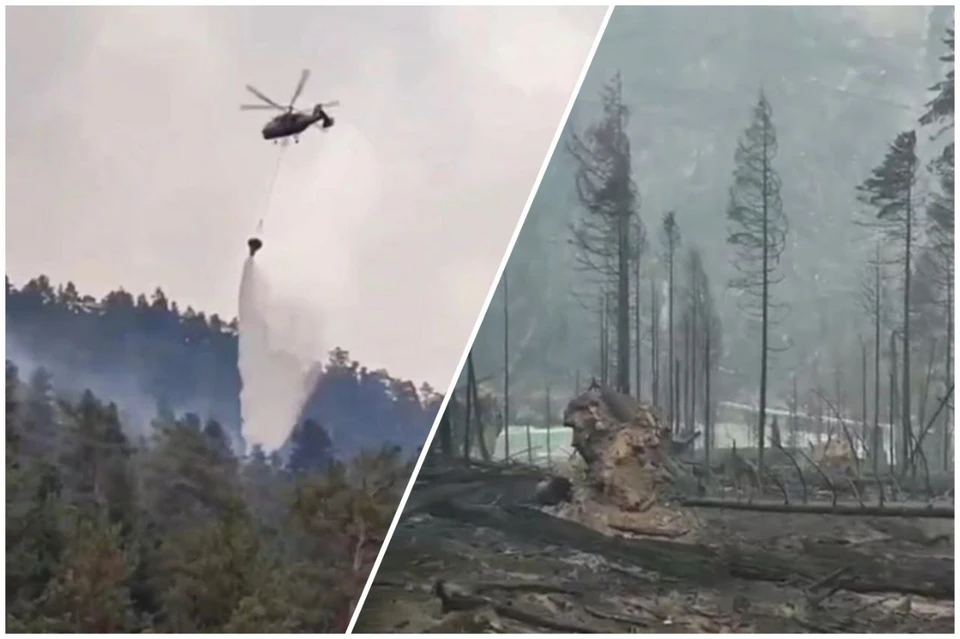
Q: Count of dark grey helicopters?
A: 1